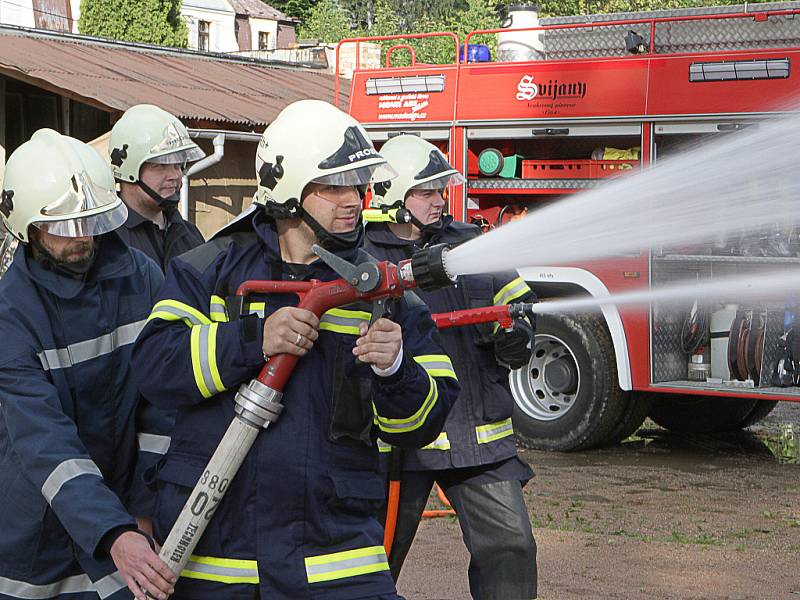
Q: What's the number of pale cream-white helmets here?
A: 4